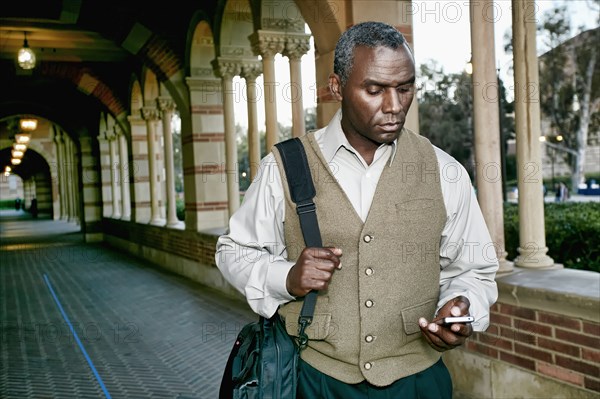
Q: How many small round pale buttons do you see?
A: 5